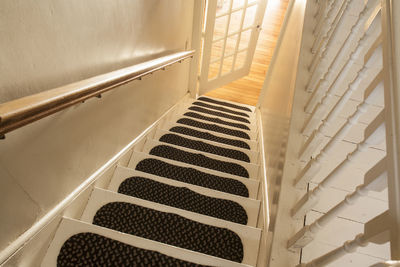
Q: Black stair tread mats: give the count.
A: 12